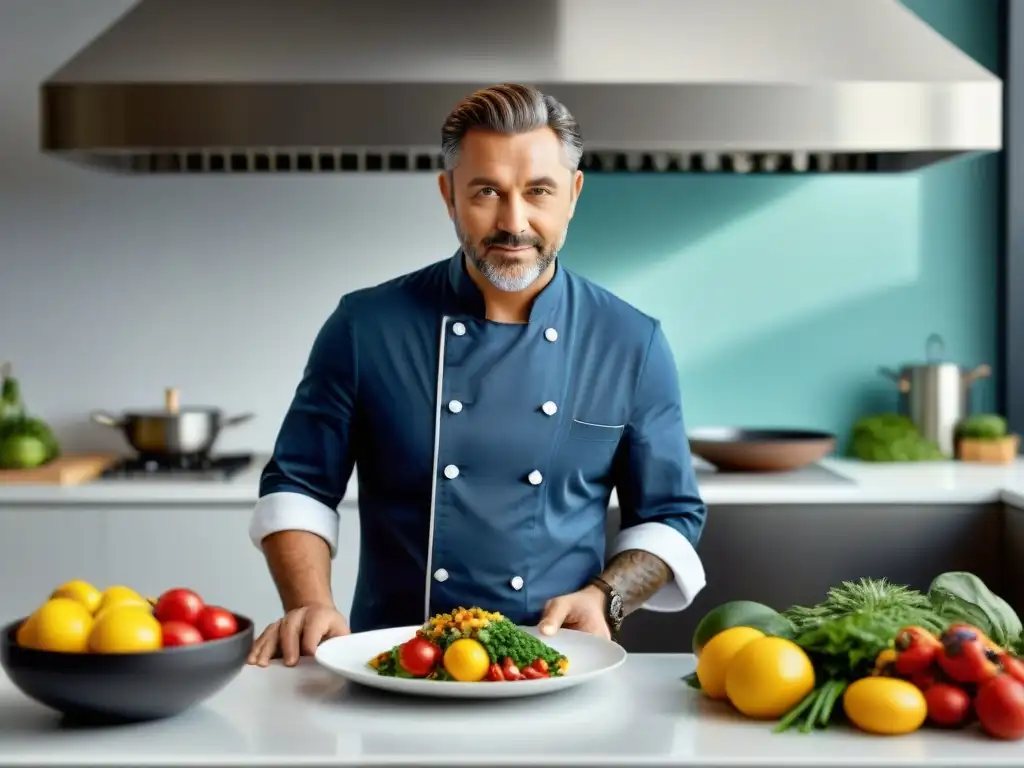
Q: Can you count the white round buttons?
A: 8